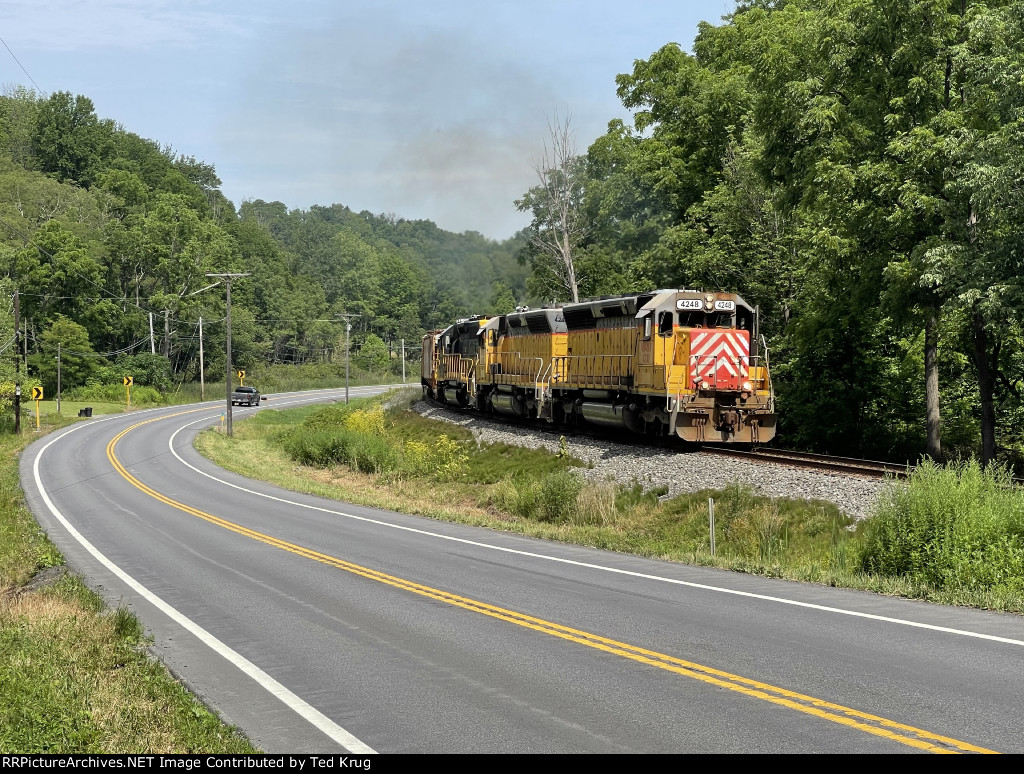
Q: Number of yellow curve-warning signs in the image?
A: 3